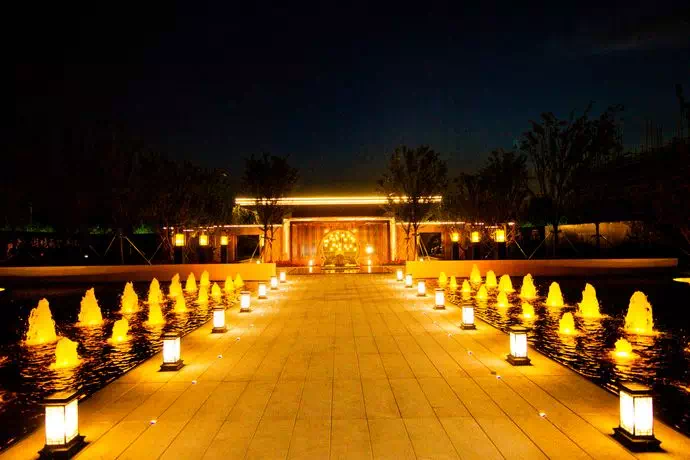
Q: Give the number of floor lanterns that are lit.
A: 14